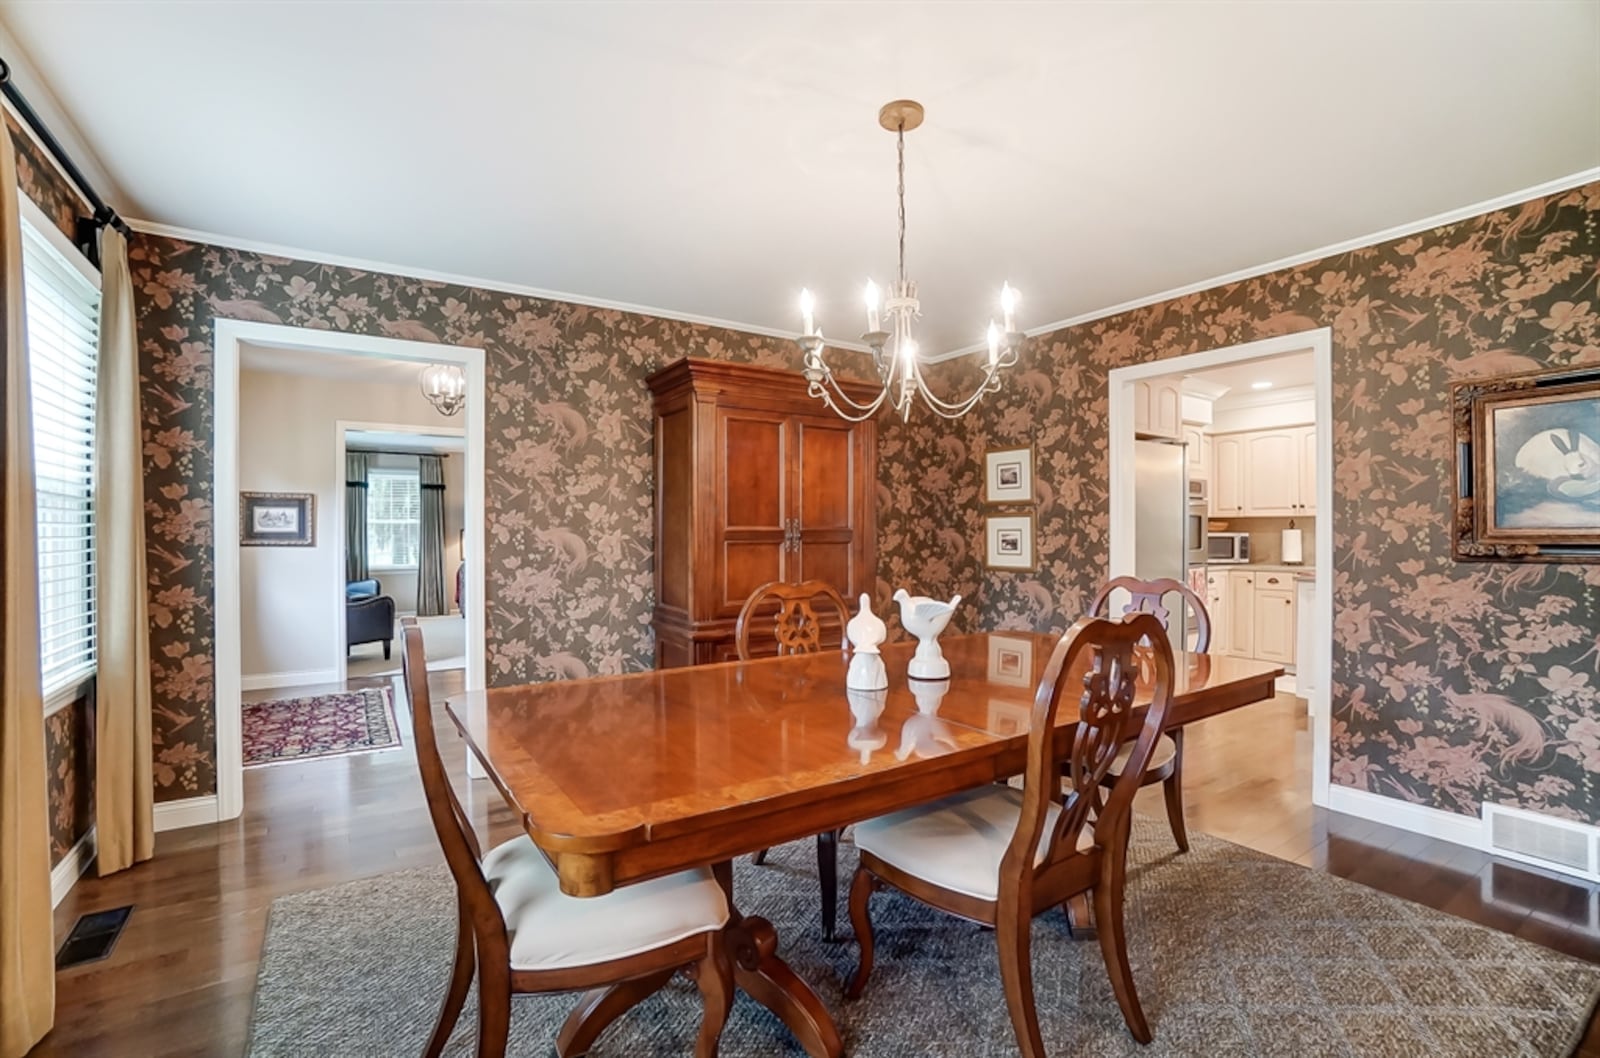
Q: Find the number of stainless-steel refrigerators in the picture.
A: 1